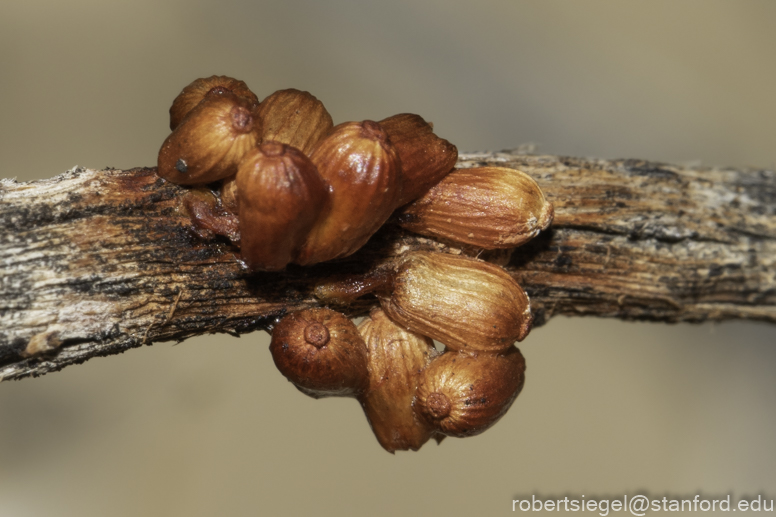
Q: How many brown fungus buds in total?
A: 11